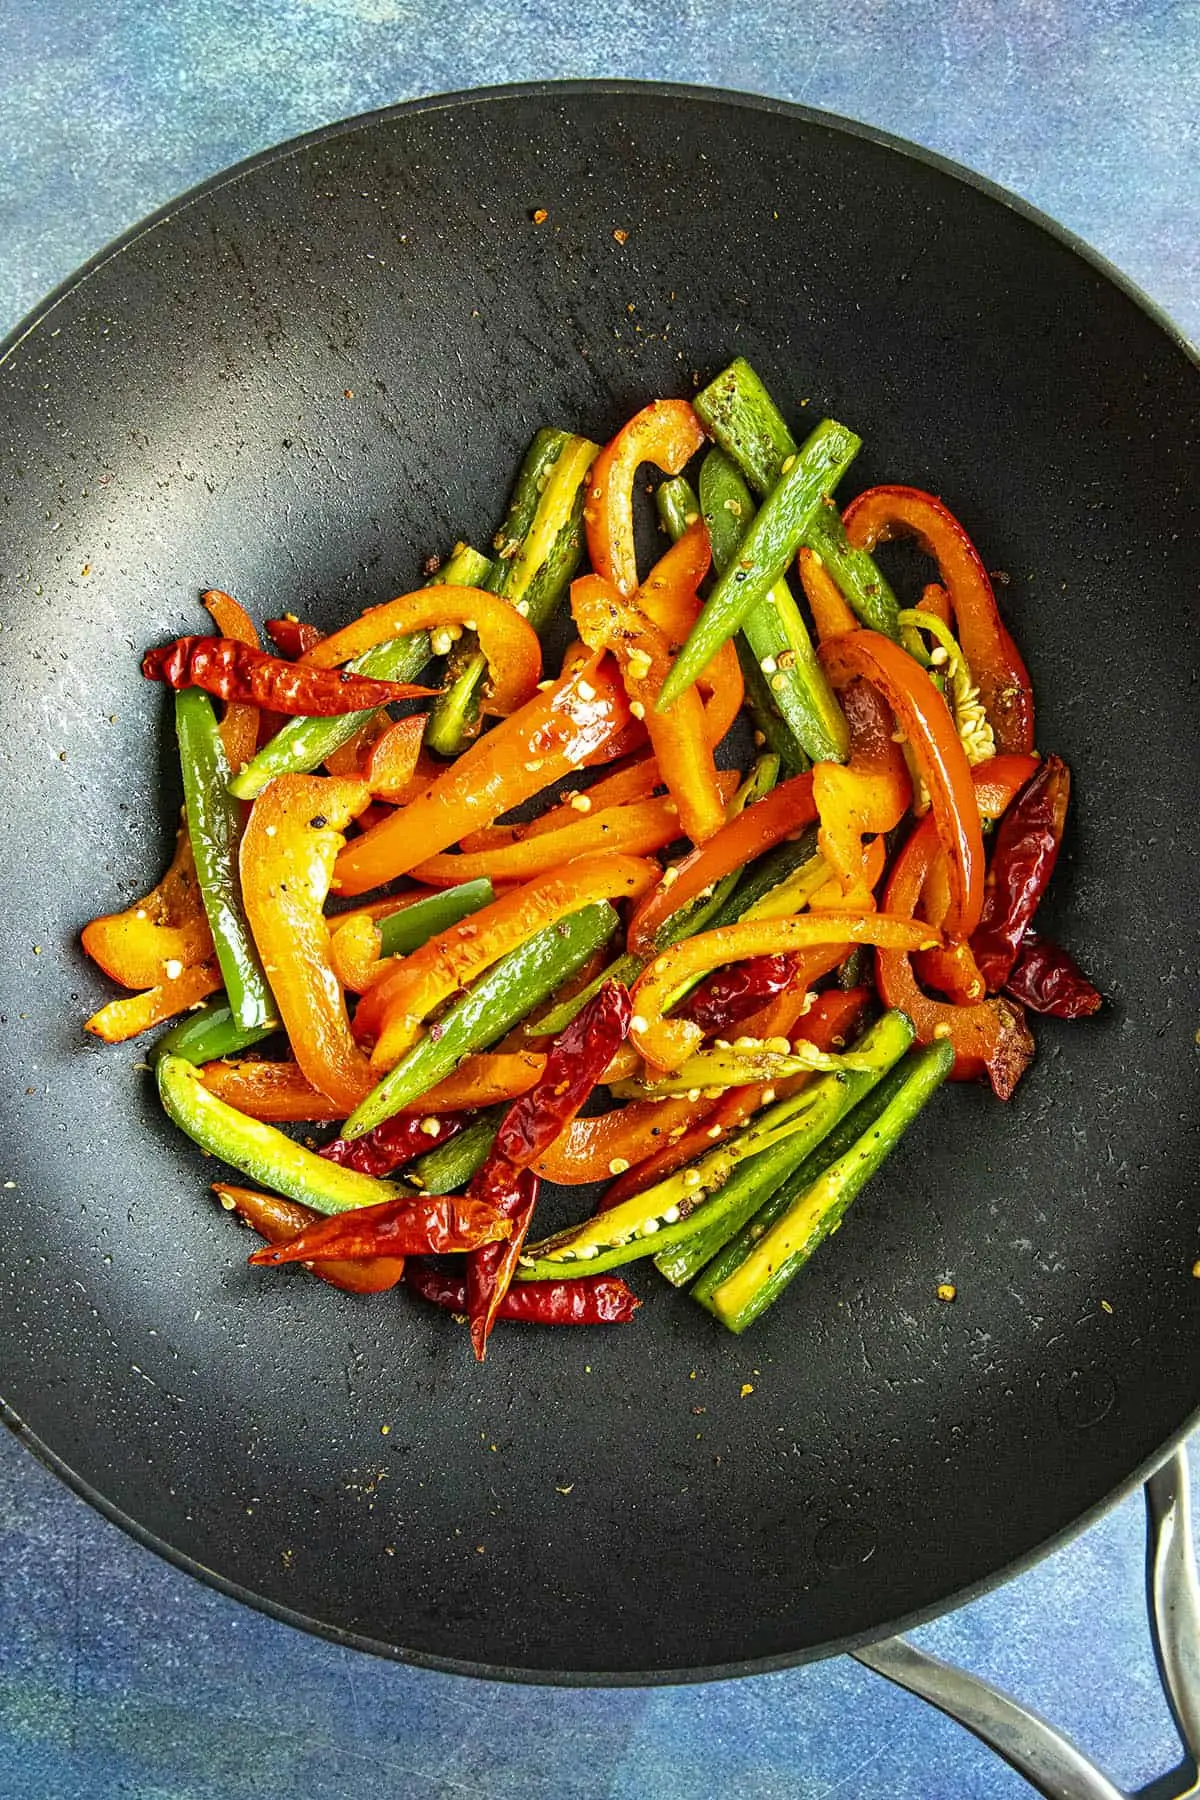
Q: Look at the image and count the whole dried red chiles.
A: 9